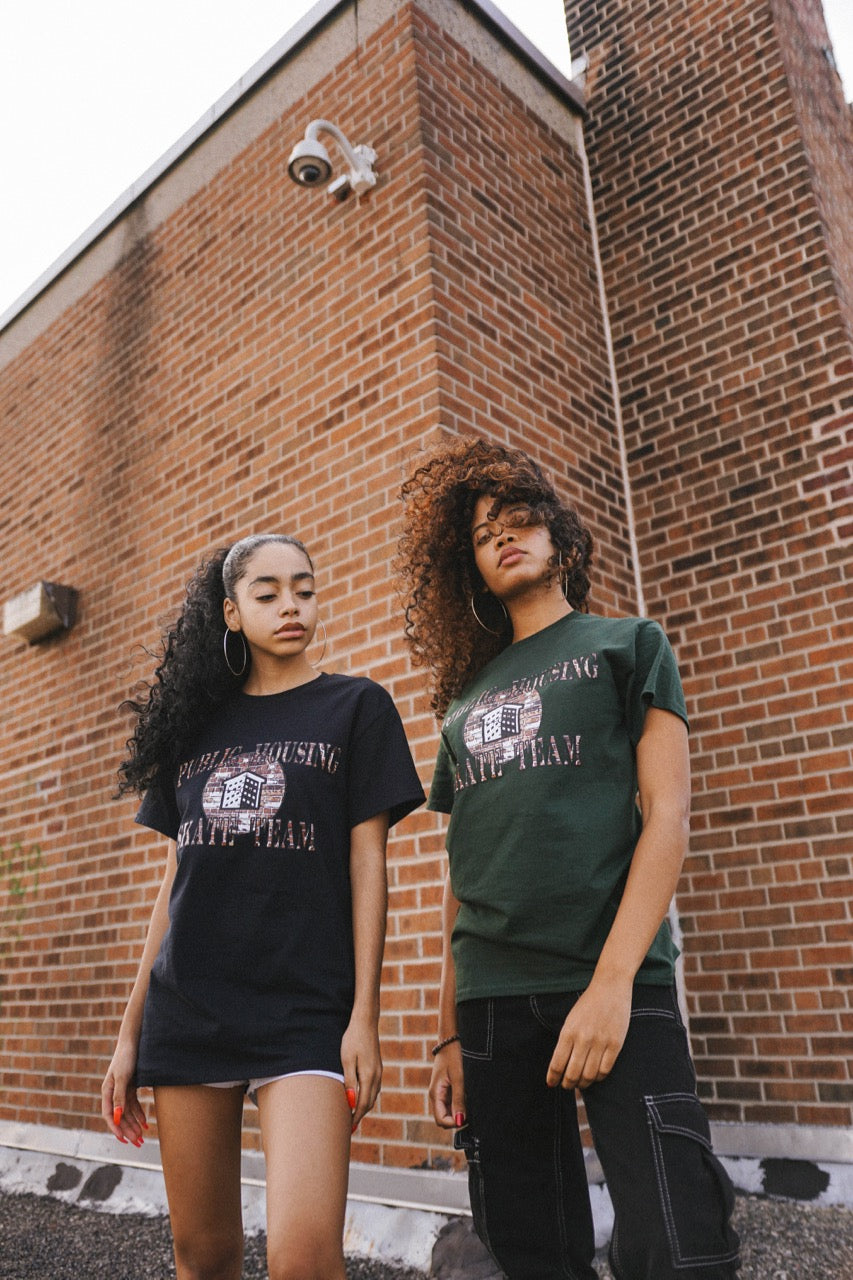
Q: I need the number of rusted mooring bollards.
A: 0